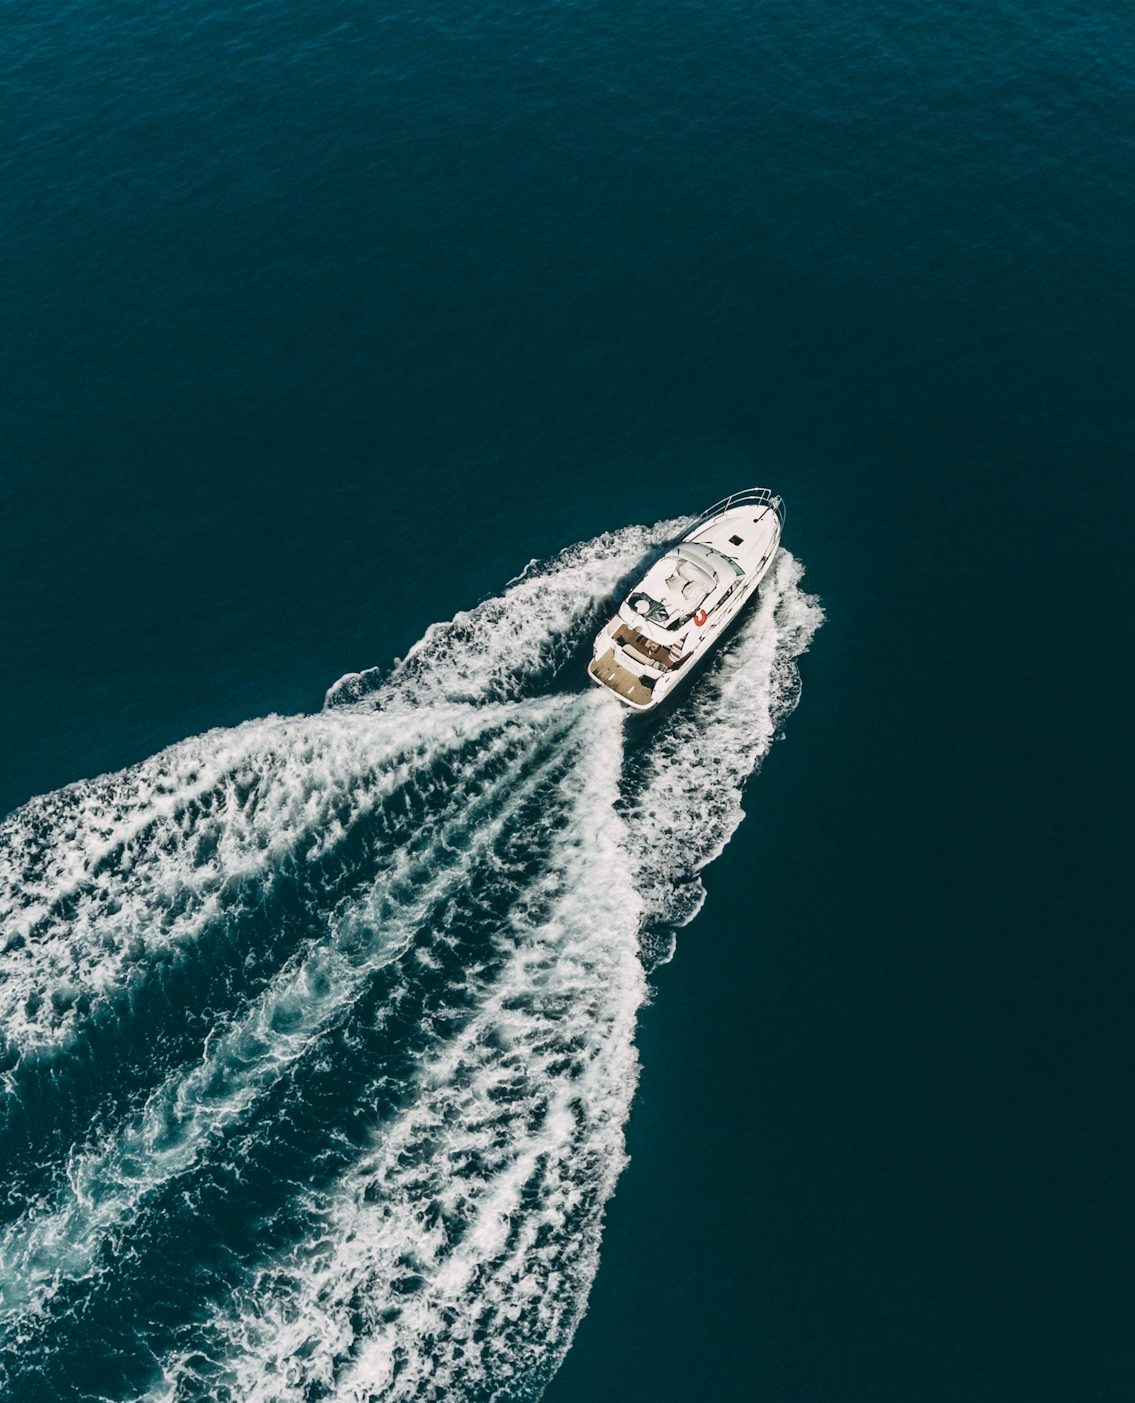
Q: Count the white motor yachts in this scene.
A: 1